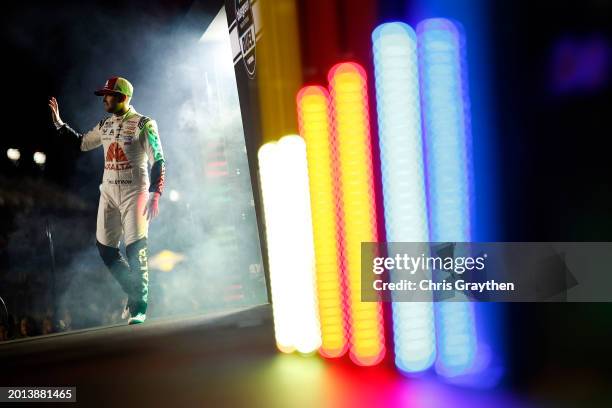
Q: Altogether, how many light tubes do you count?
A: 6